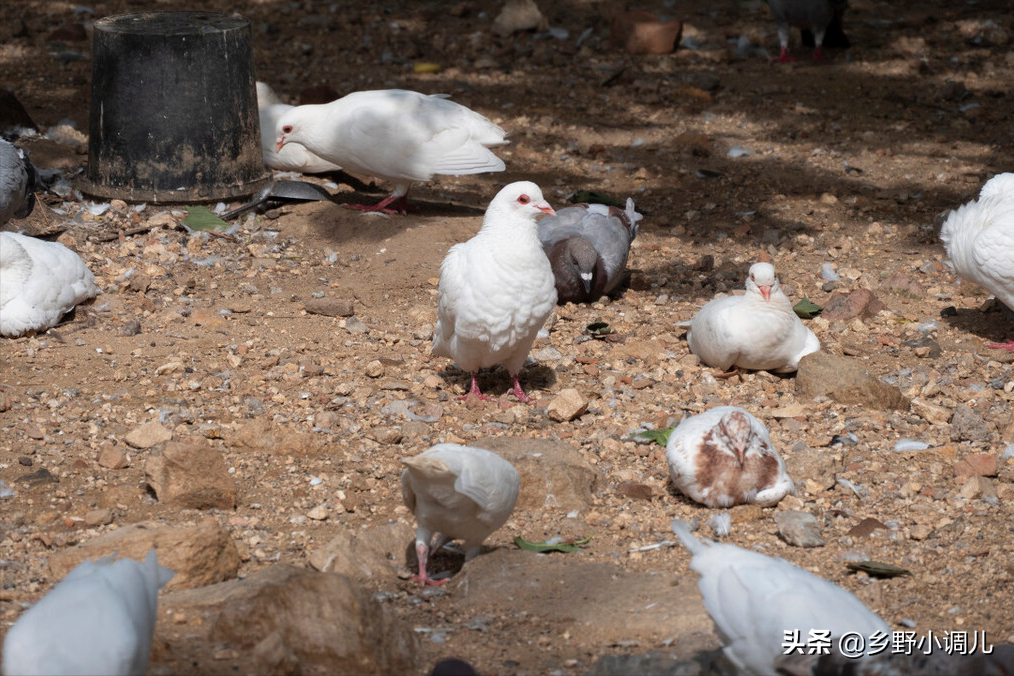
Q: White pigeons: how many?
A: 9